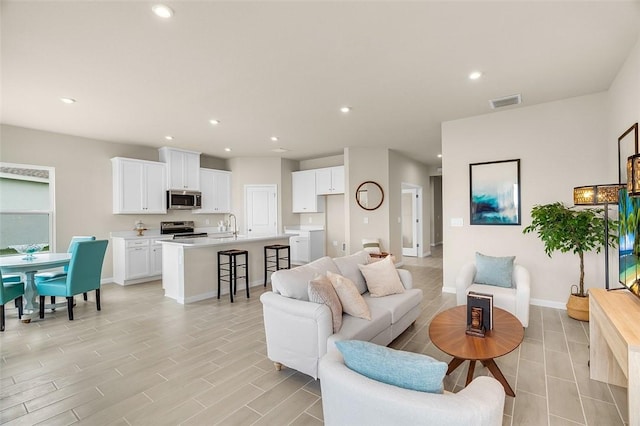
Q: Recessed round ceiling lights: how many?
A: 9